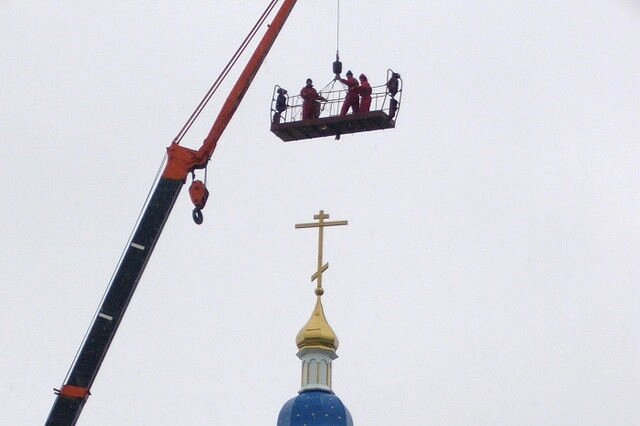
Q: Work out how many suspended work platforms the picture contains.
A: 1